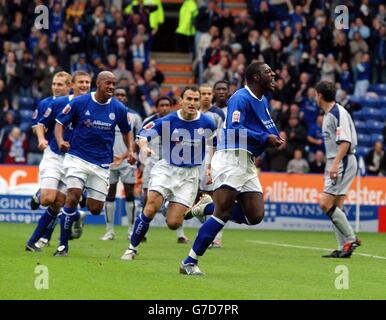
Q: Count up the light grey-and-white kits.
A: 5